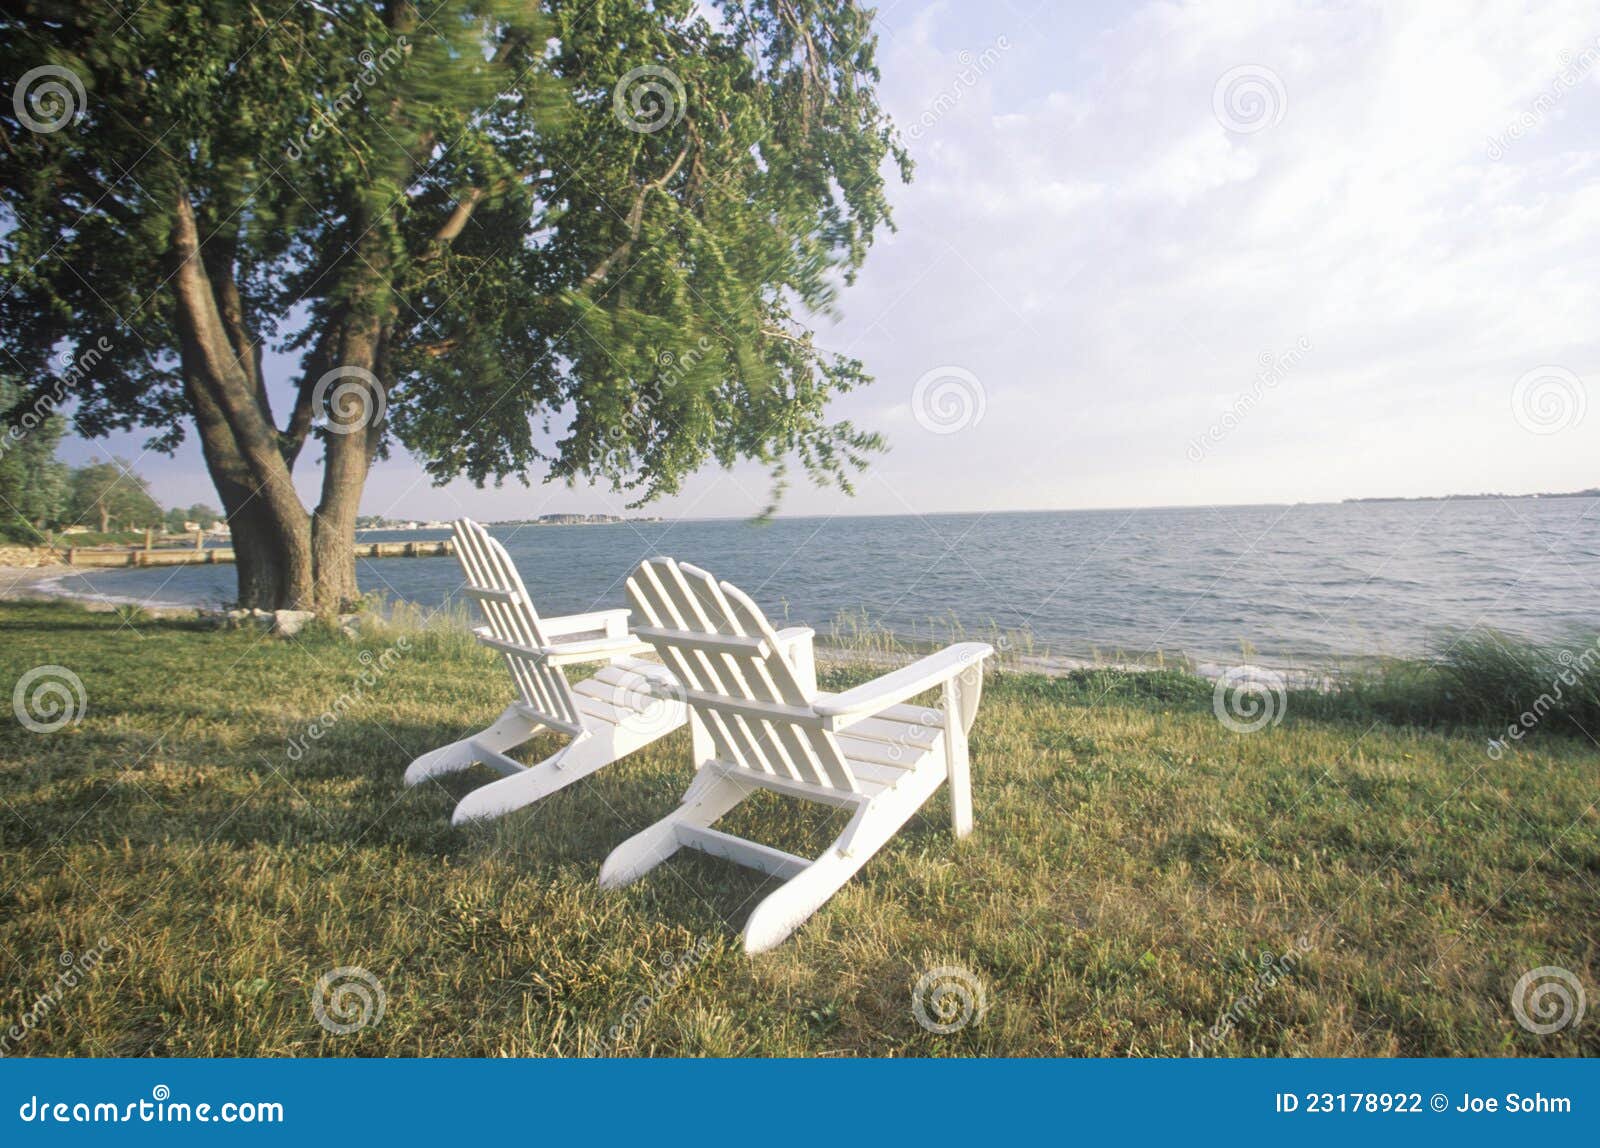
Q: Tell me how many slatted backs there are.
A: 2